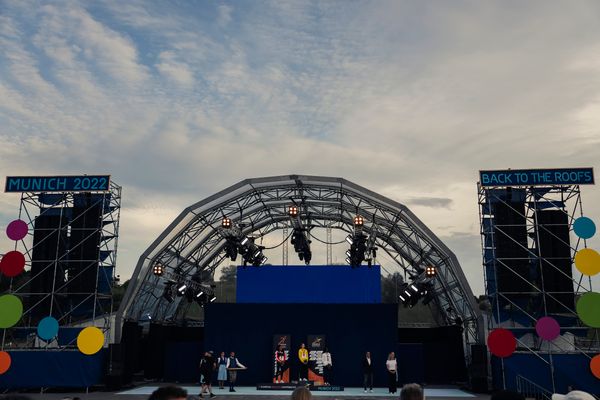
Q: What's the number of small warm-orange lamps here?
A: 5